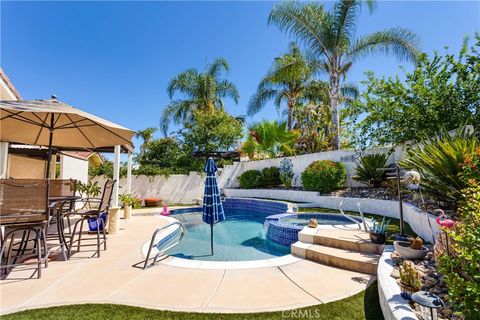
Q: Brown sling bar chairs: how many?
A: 3